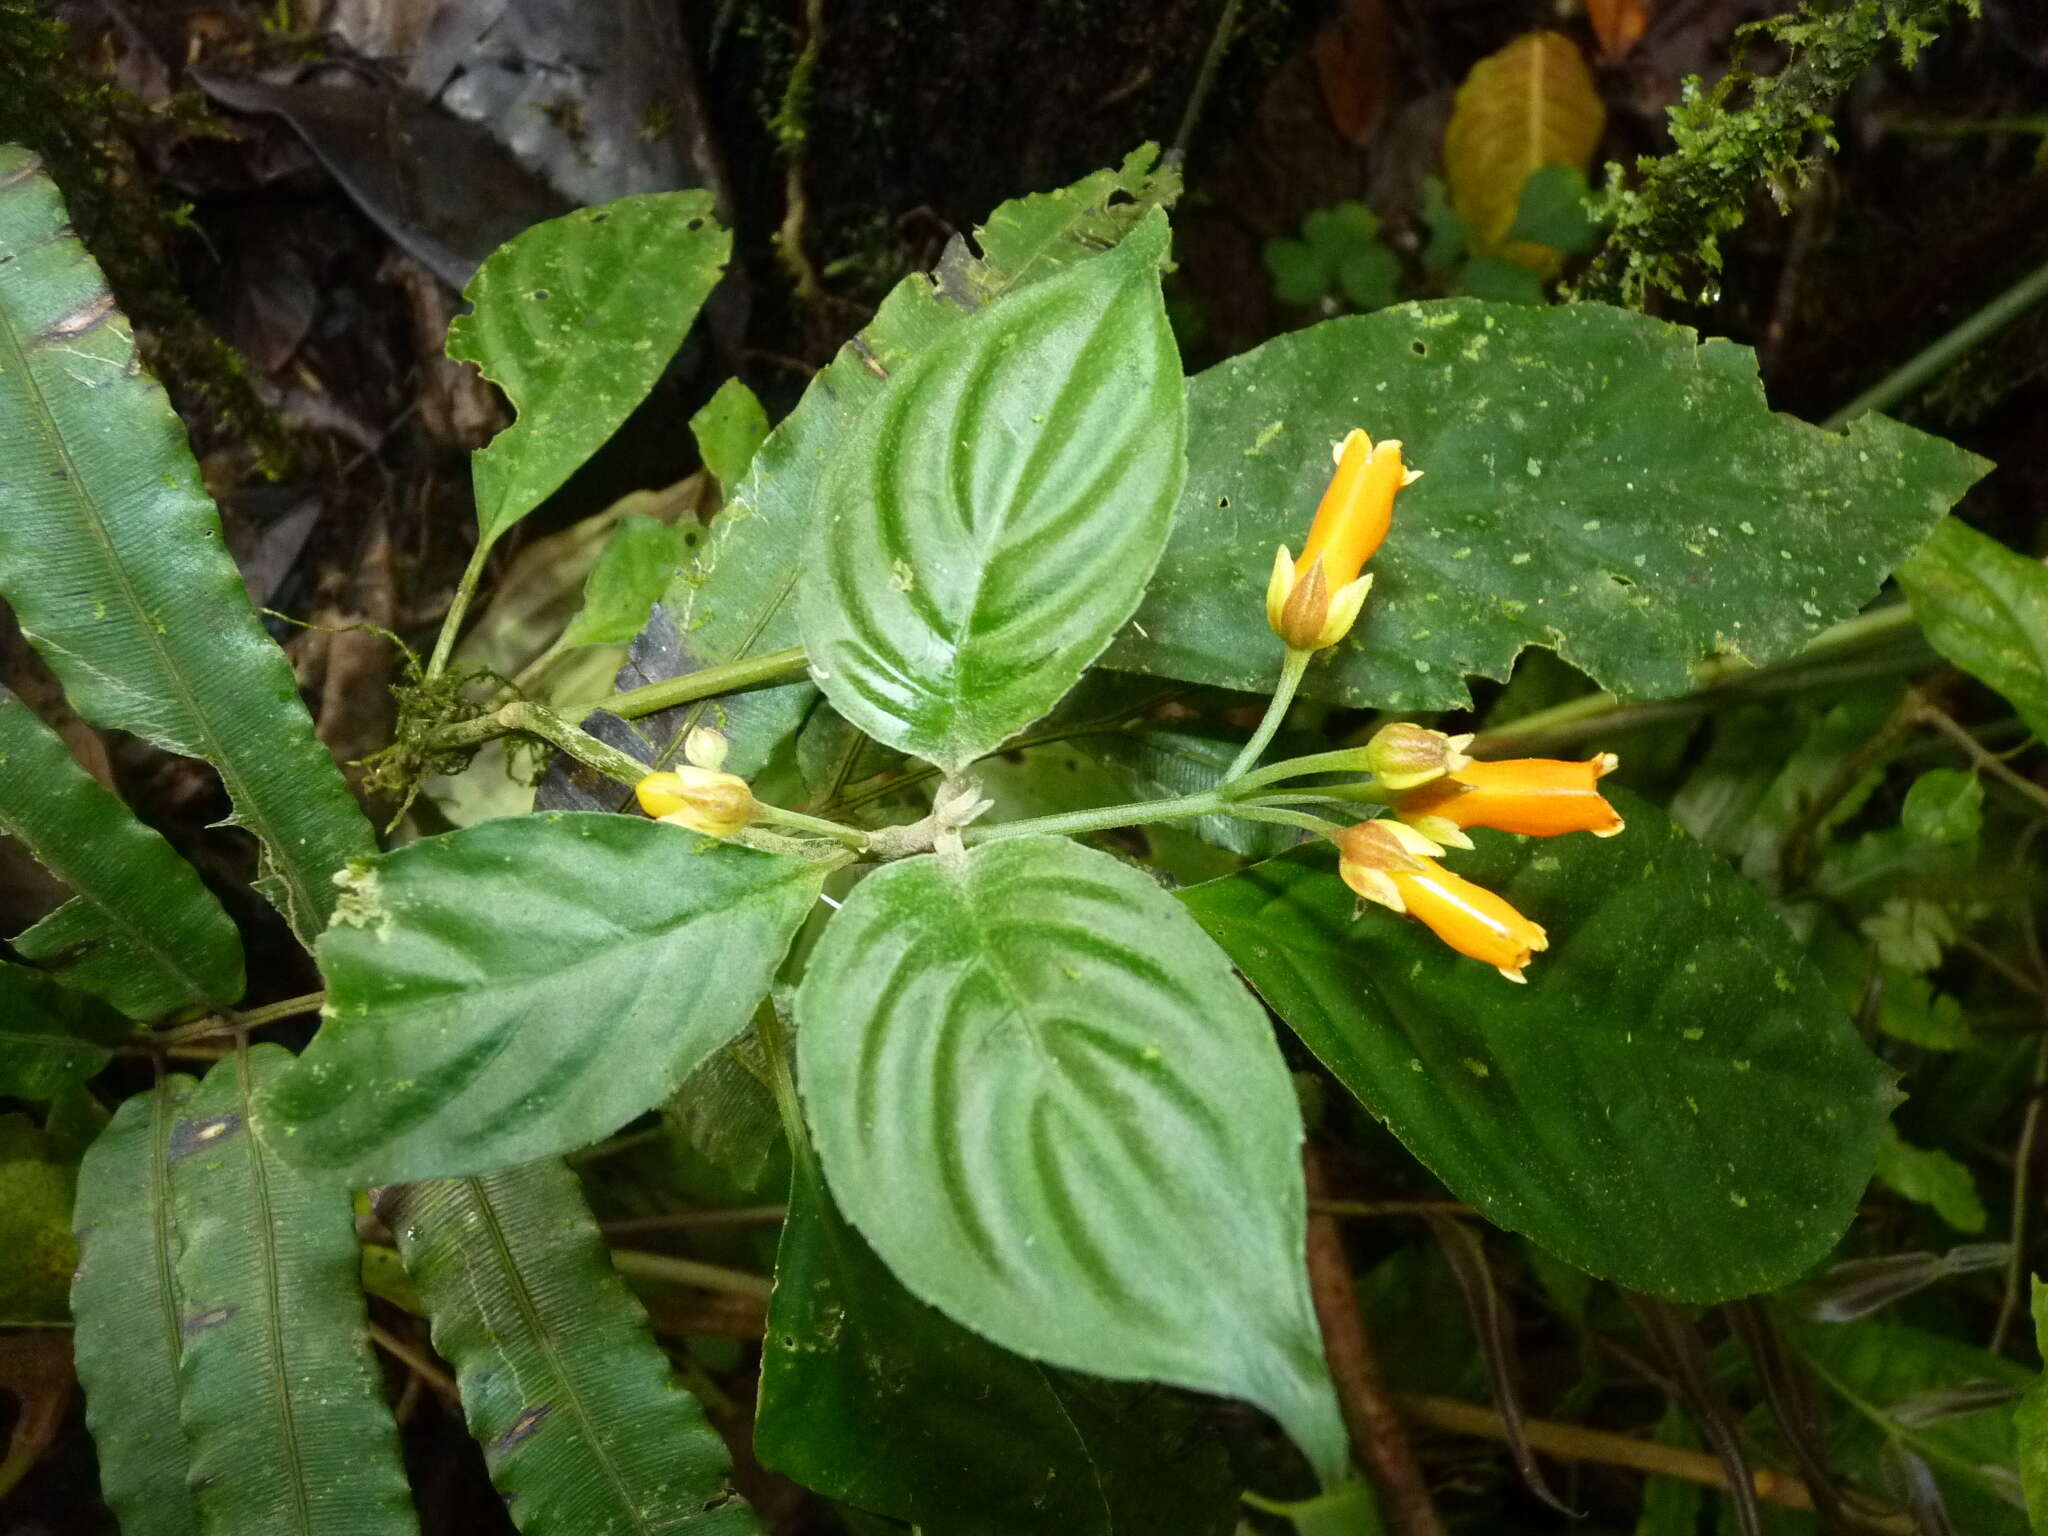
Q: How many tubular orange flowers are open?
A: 3